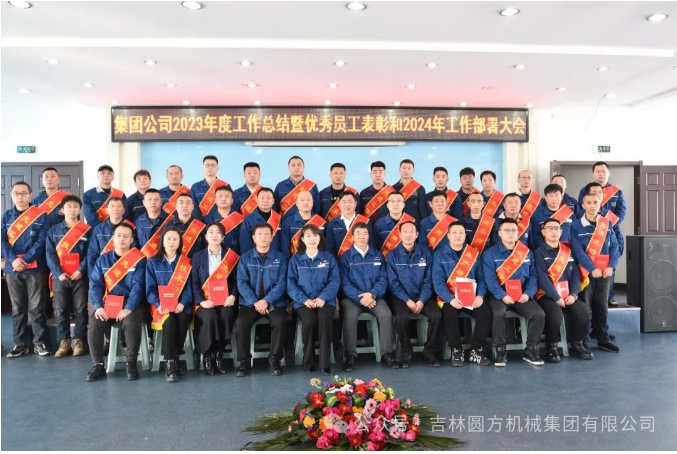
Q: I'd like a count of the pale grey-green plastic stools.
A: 10